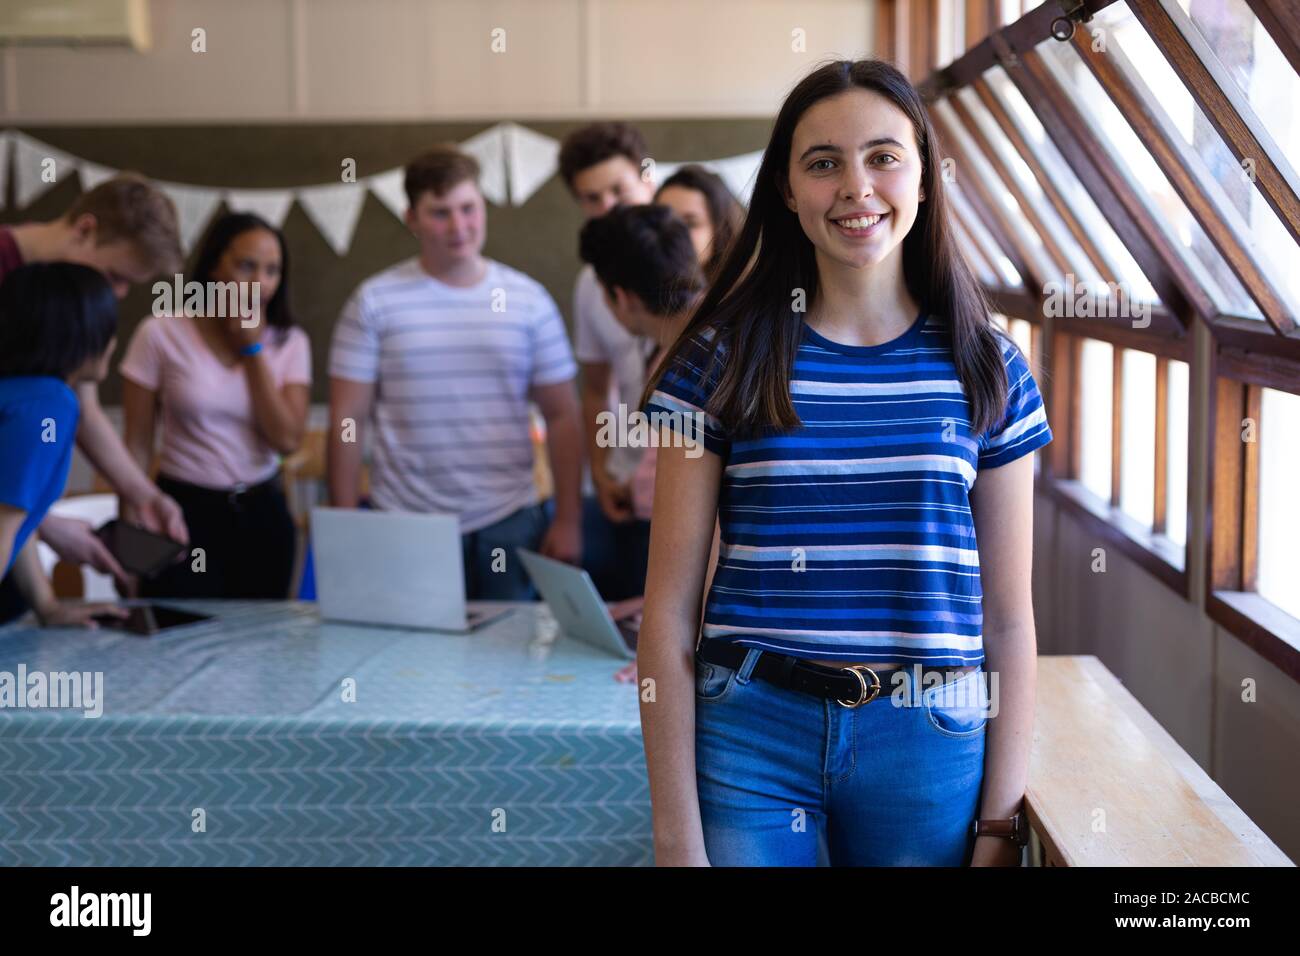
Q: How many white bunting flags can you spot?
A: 11